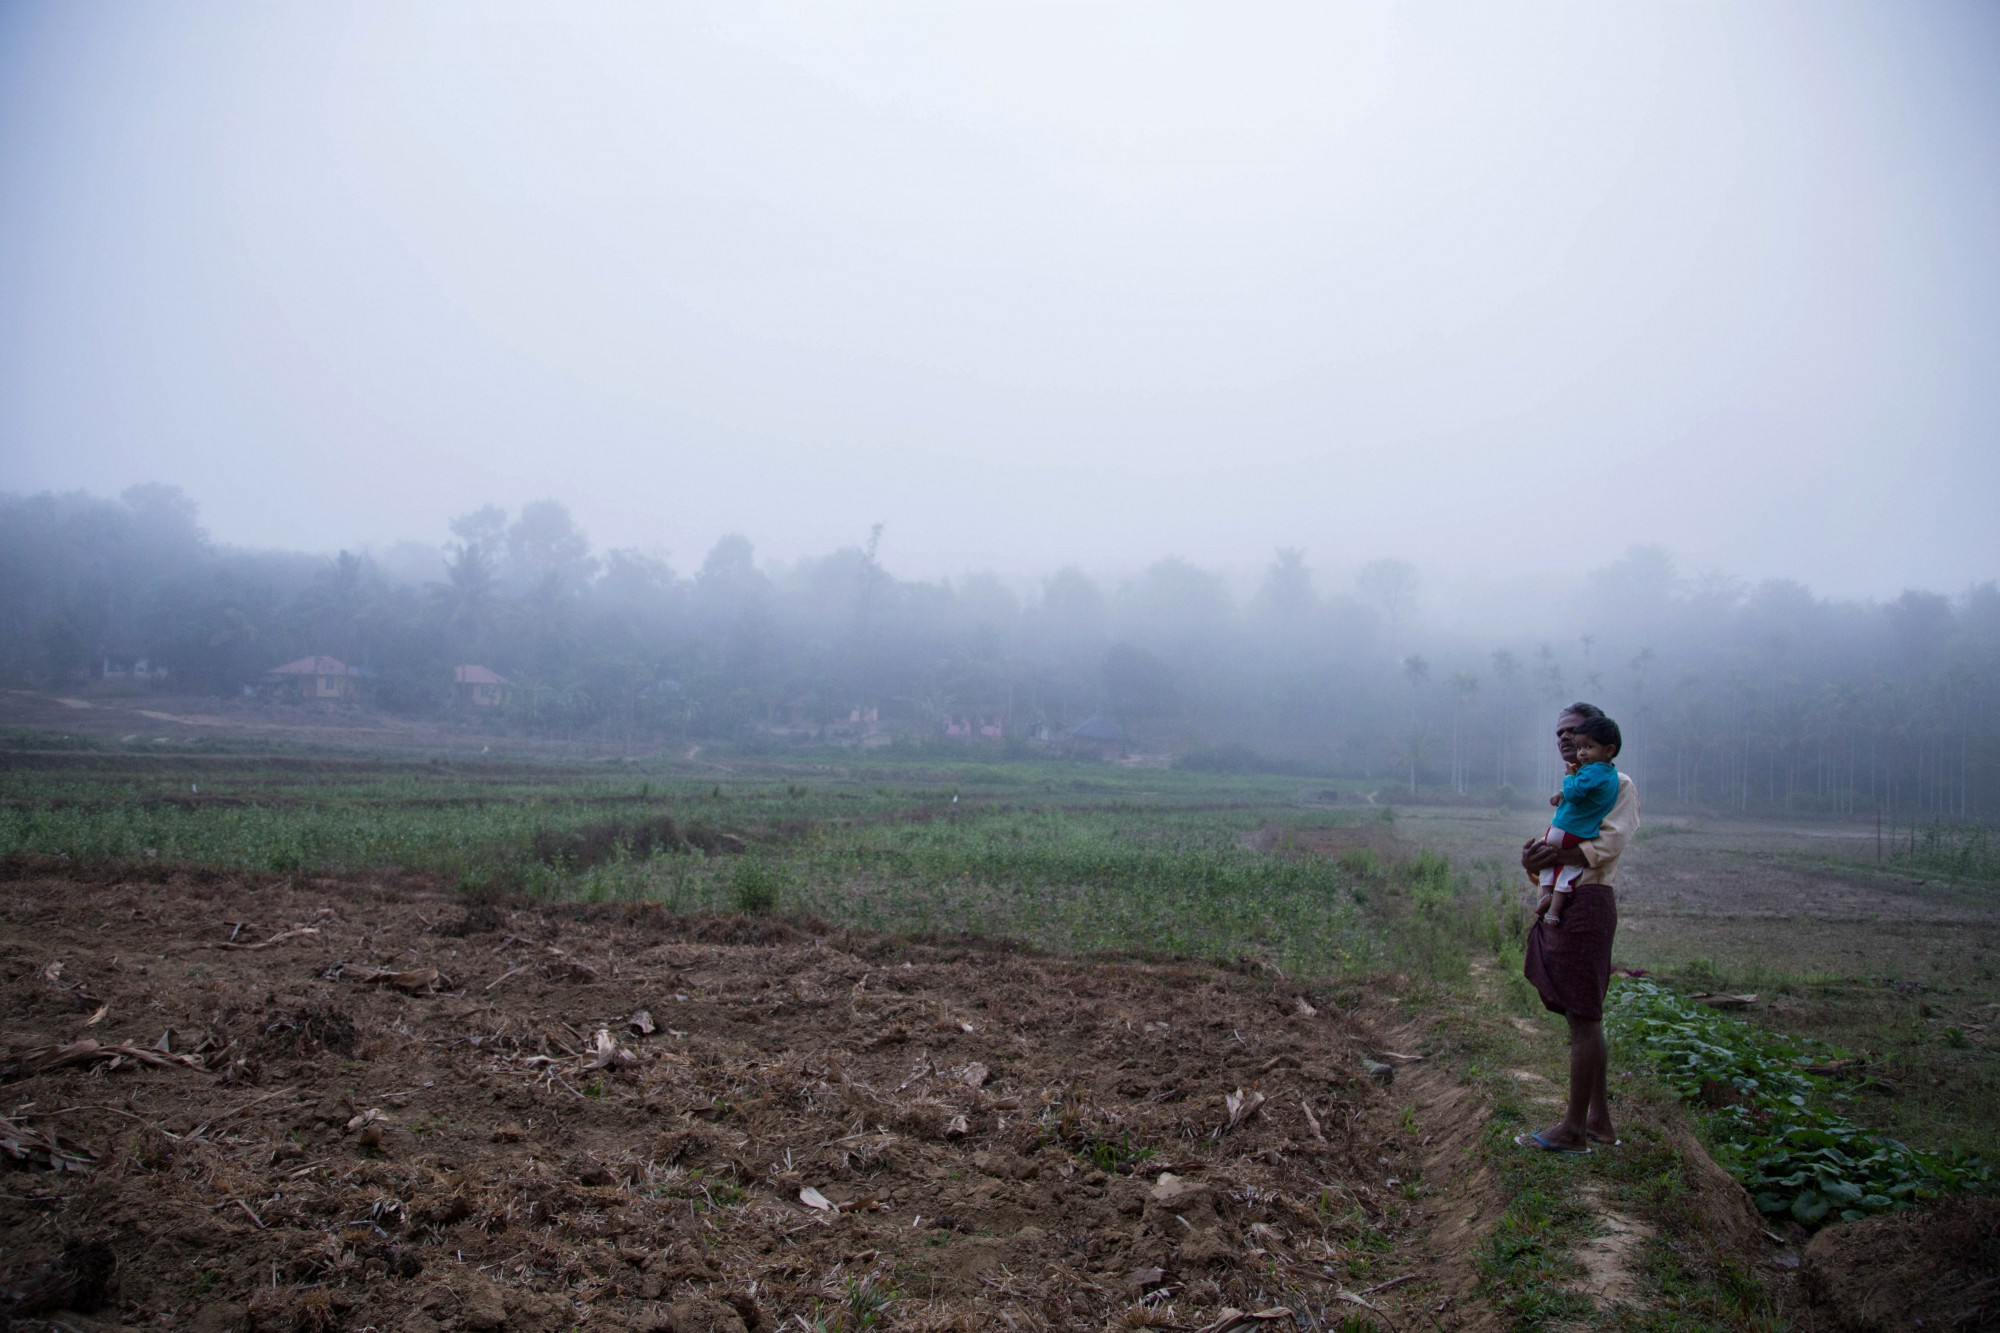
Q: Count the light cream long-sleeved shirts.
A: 1